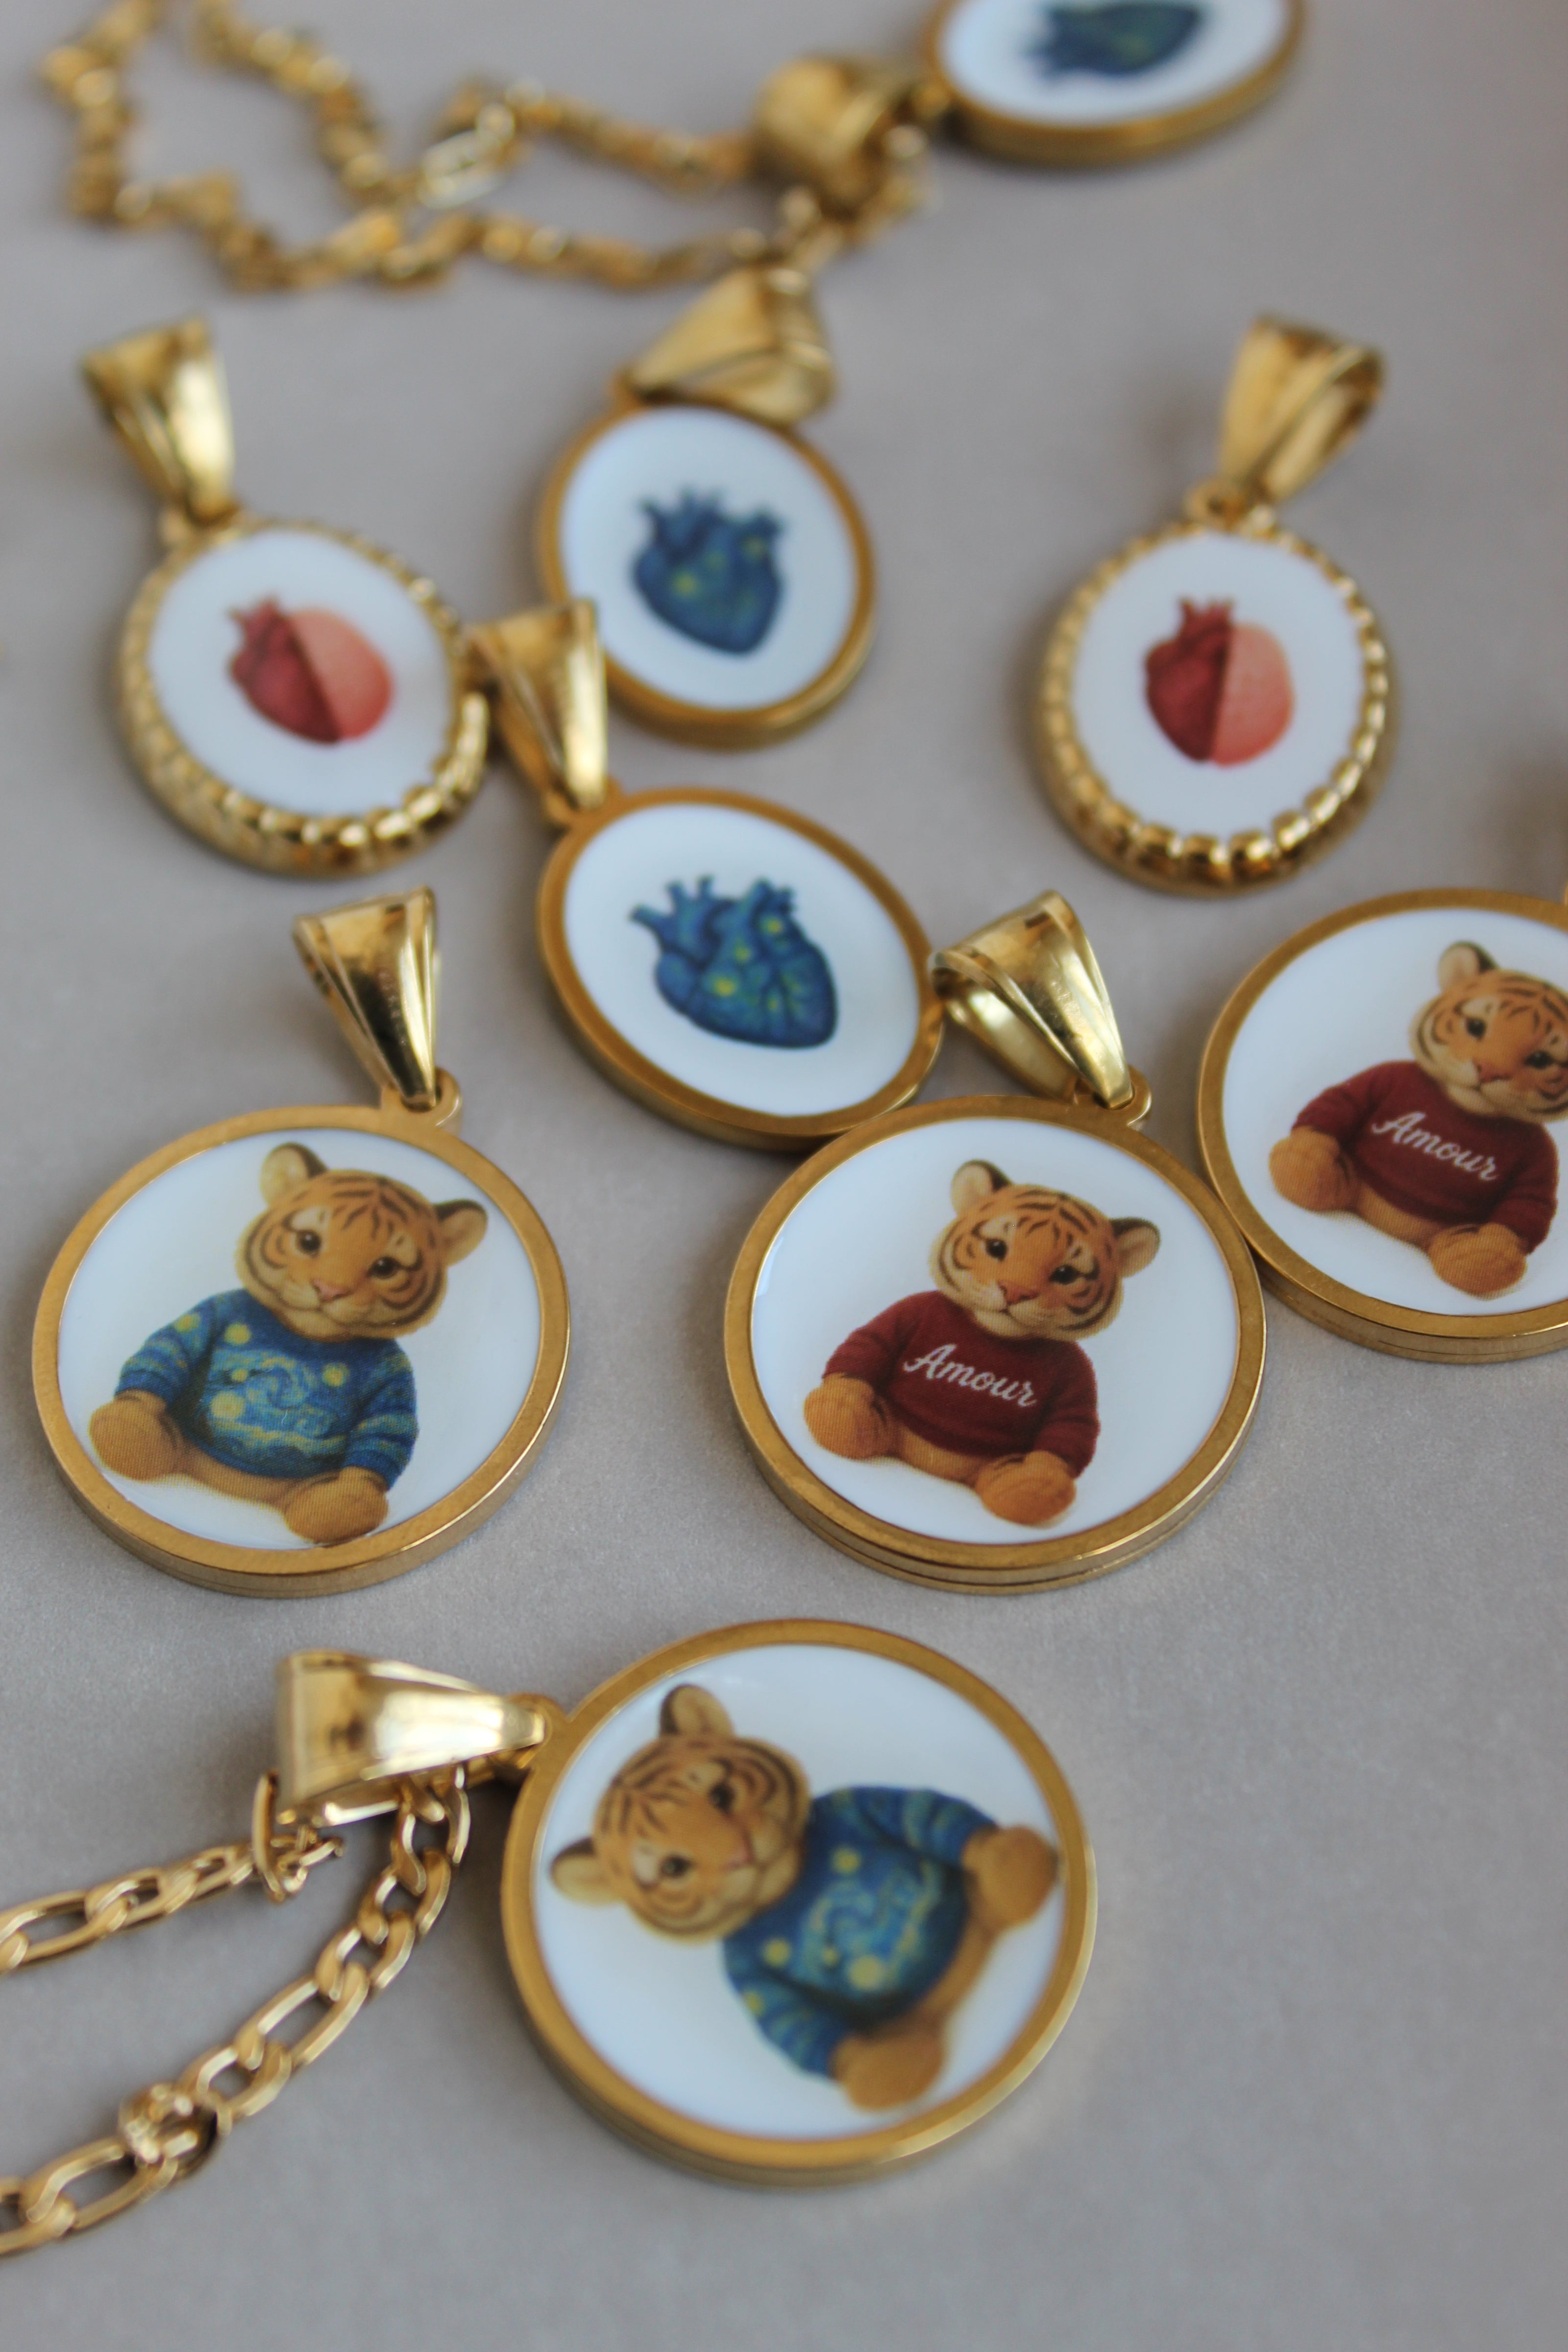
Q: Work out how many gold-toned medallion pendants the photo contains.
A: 9